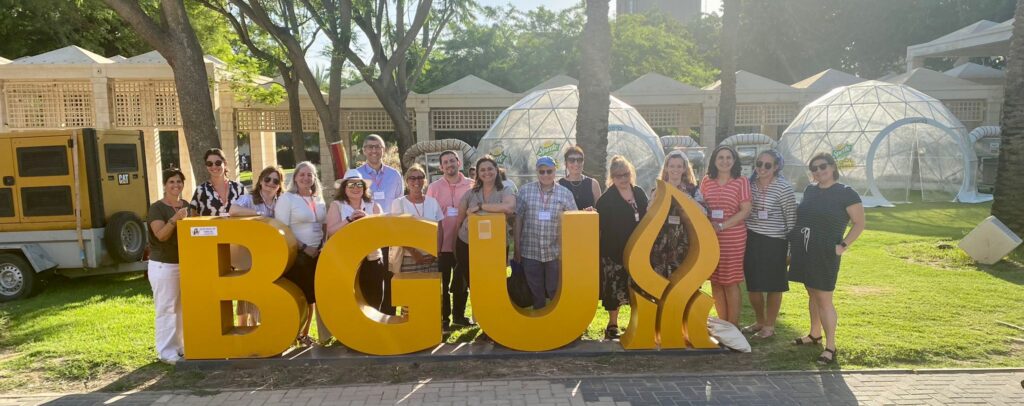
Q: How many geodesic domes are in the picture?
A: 2